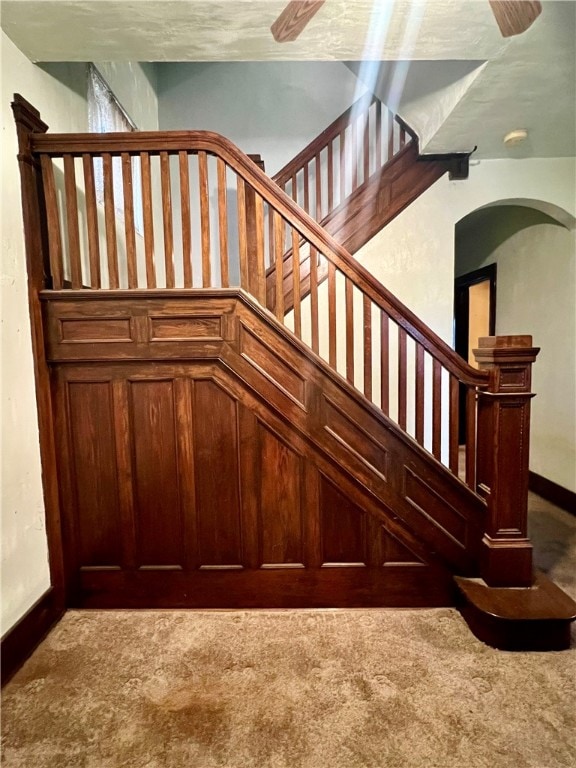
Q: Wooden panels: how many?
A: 11